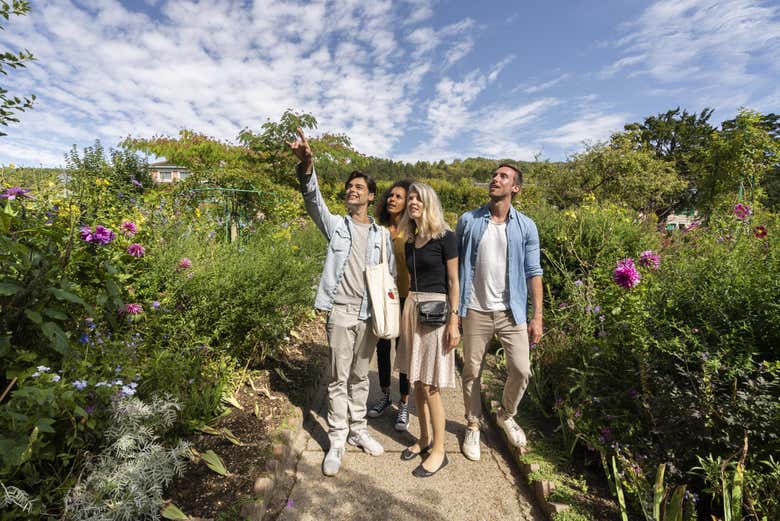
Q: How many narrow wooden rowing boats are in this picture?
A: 0